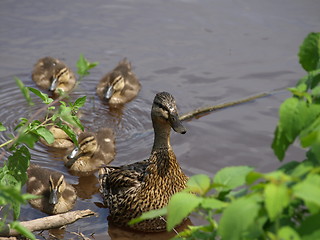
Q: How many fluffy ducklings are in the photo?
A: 5